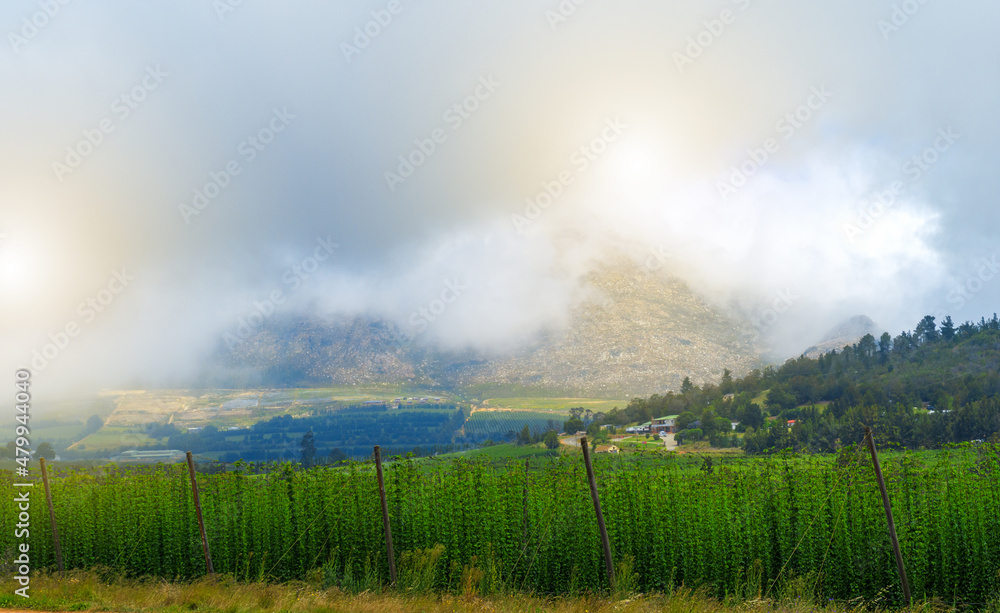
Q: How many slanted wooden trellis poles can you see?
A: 5